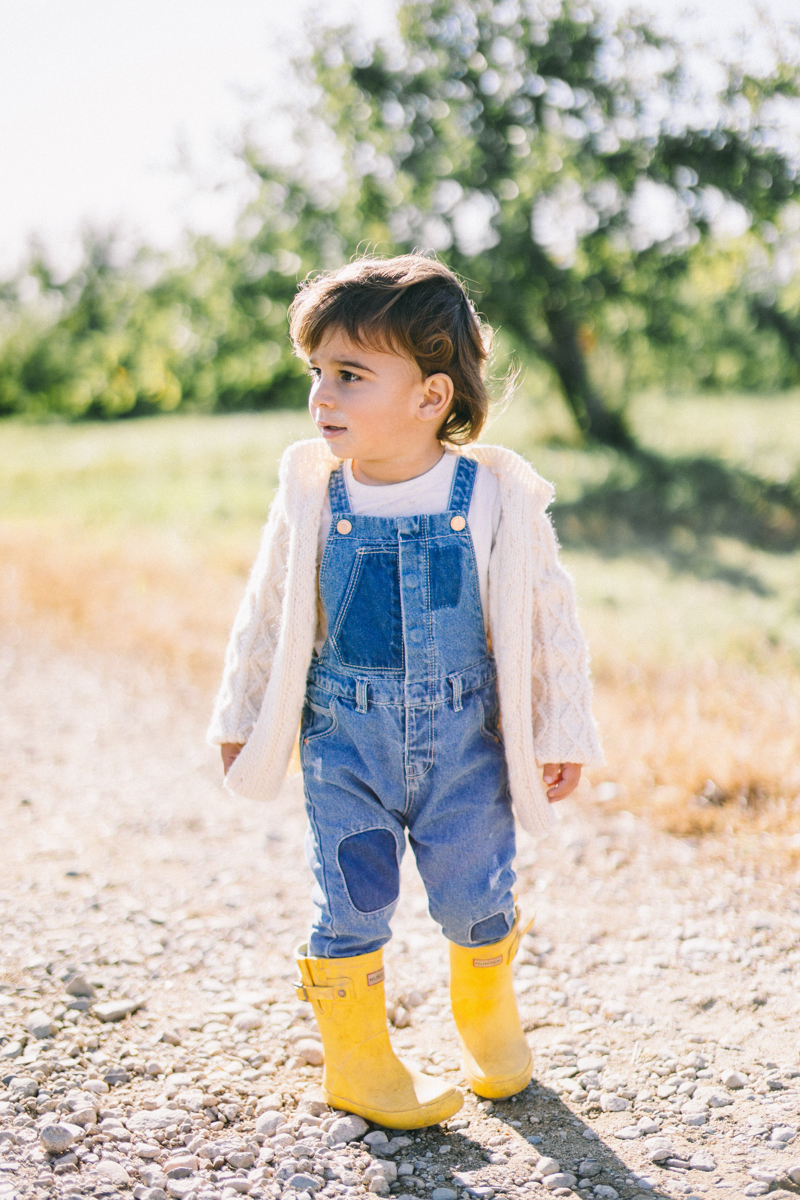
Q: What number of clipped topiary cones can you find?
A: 0